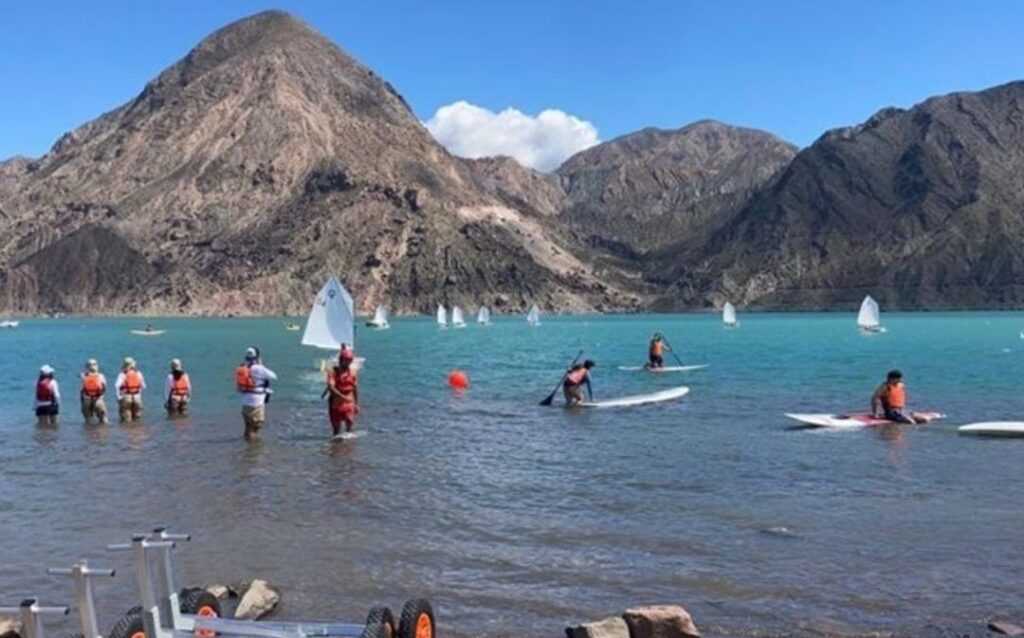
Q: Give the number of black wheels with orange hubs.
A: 4